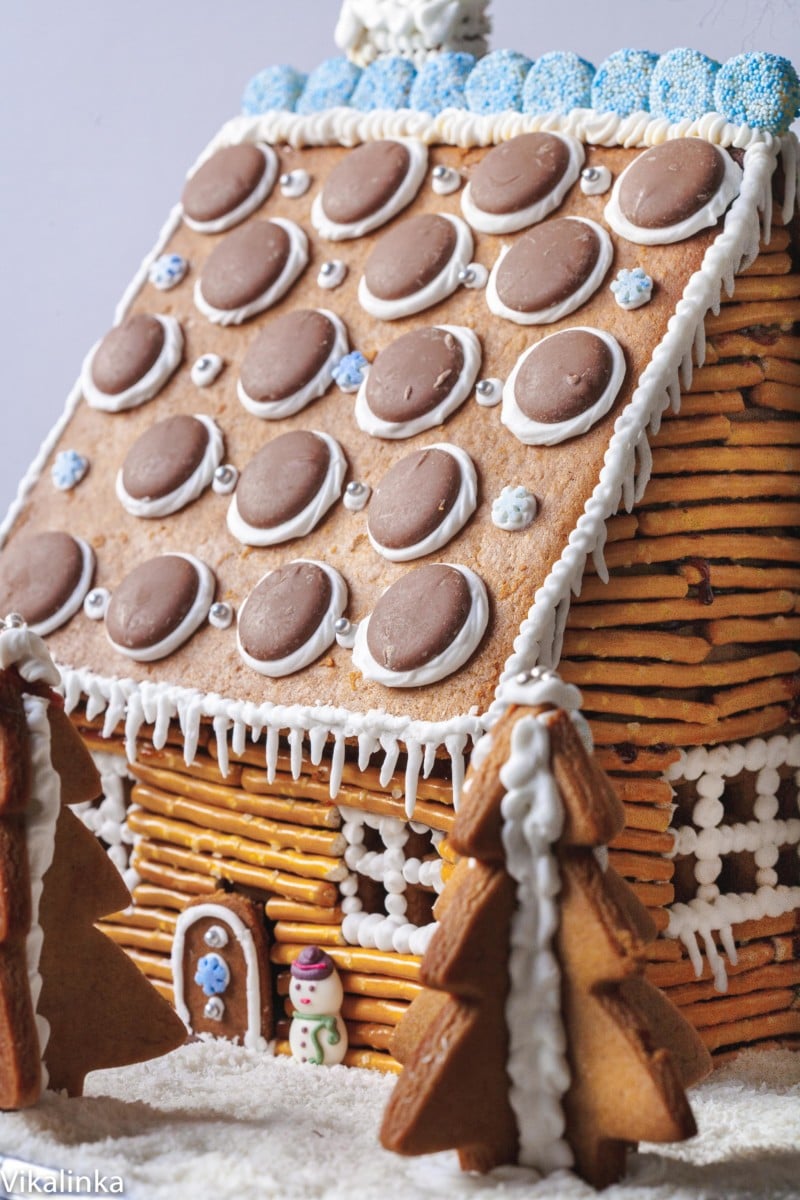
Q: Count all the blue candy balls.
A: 9